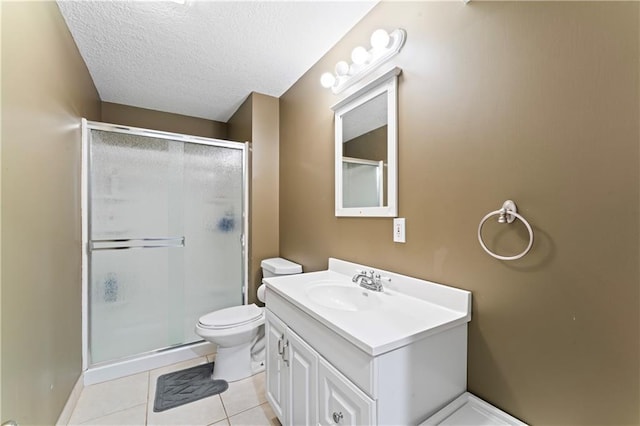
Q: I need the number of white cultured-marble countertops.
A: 1